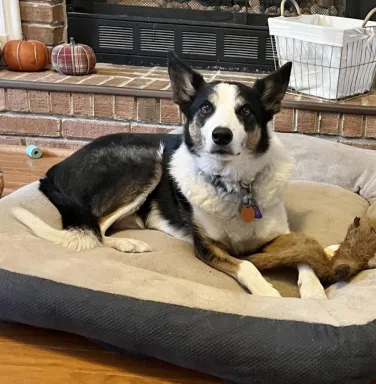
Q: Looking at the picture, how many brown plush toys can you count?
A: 1